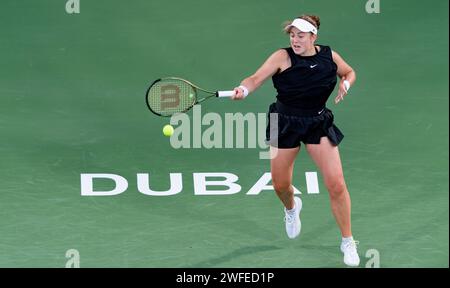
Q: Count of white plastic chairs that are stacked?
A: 0